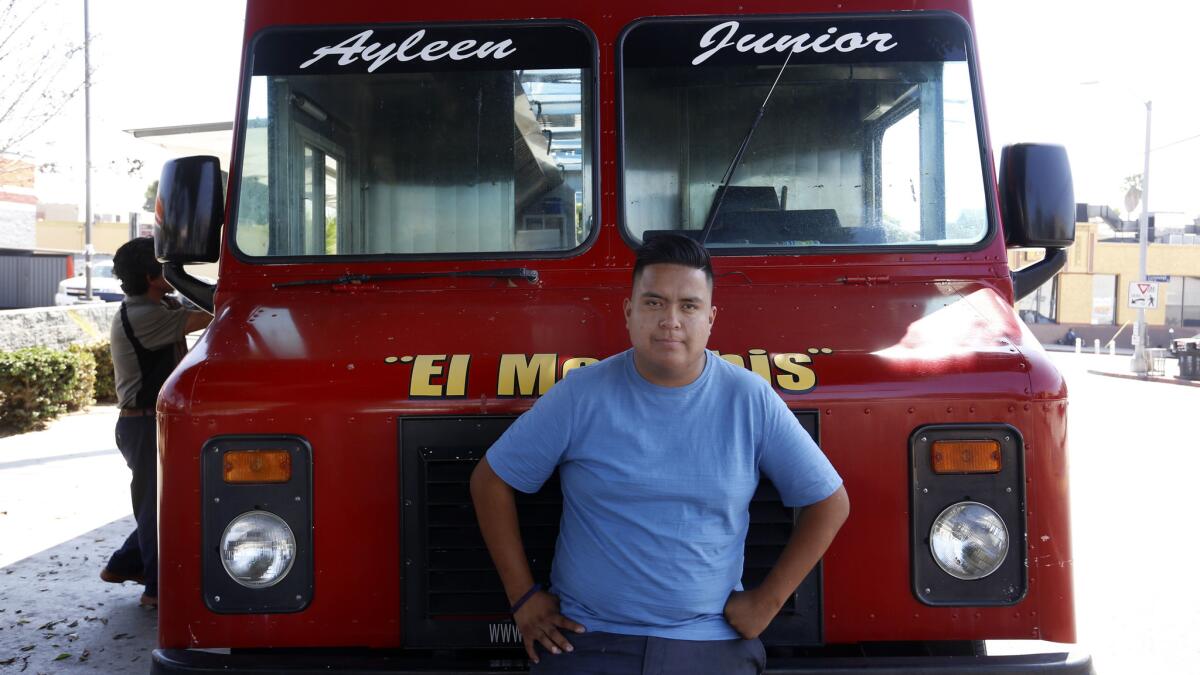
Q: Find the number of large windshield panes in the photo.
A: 2